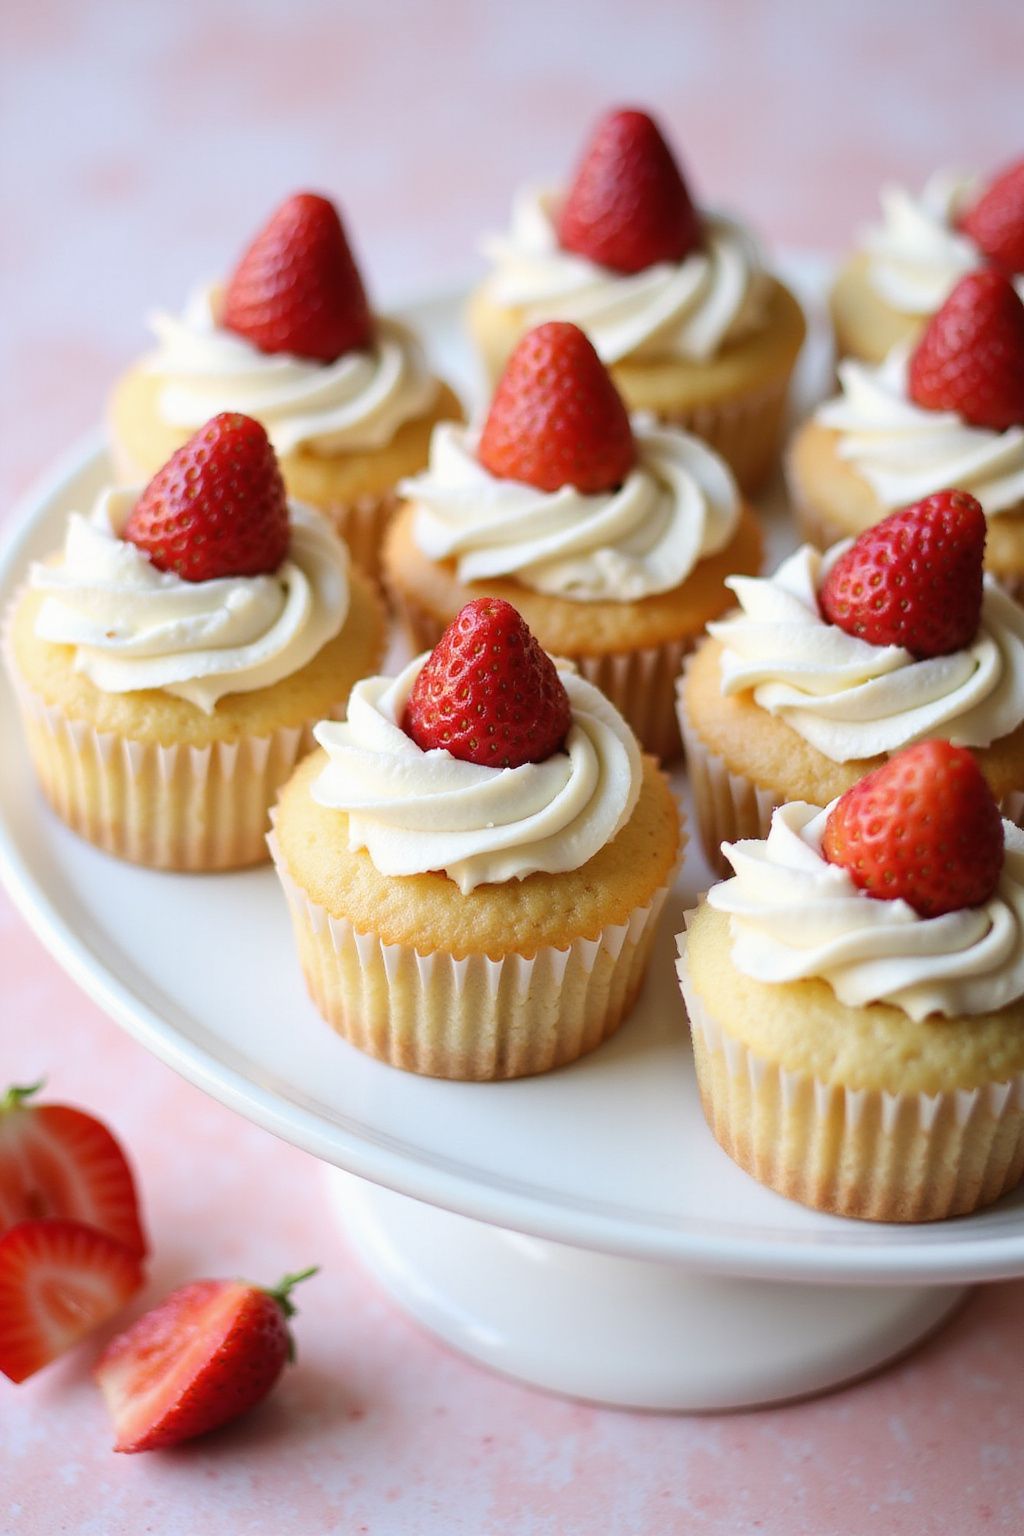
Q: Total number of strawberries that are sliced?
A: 3